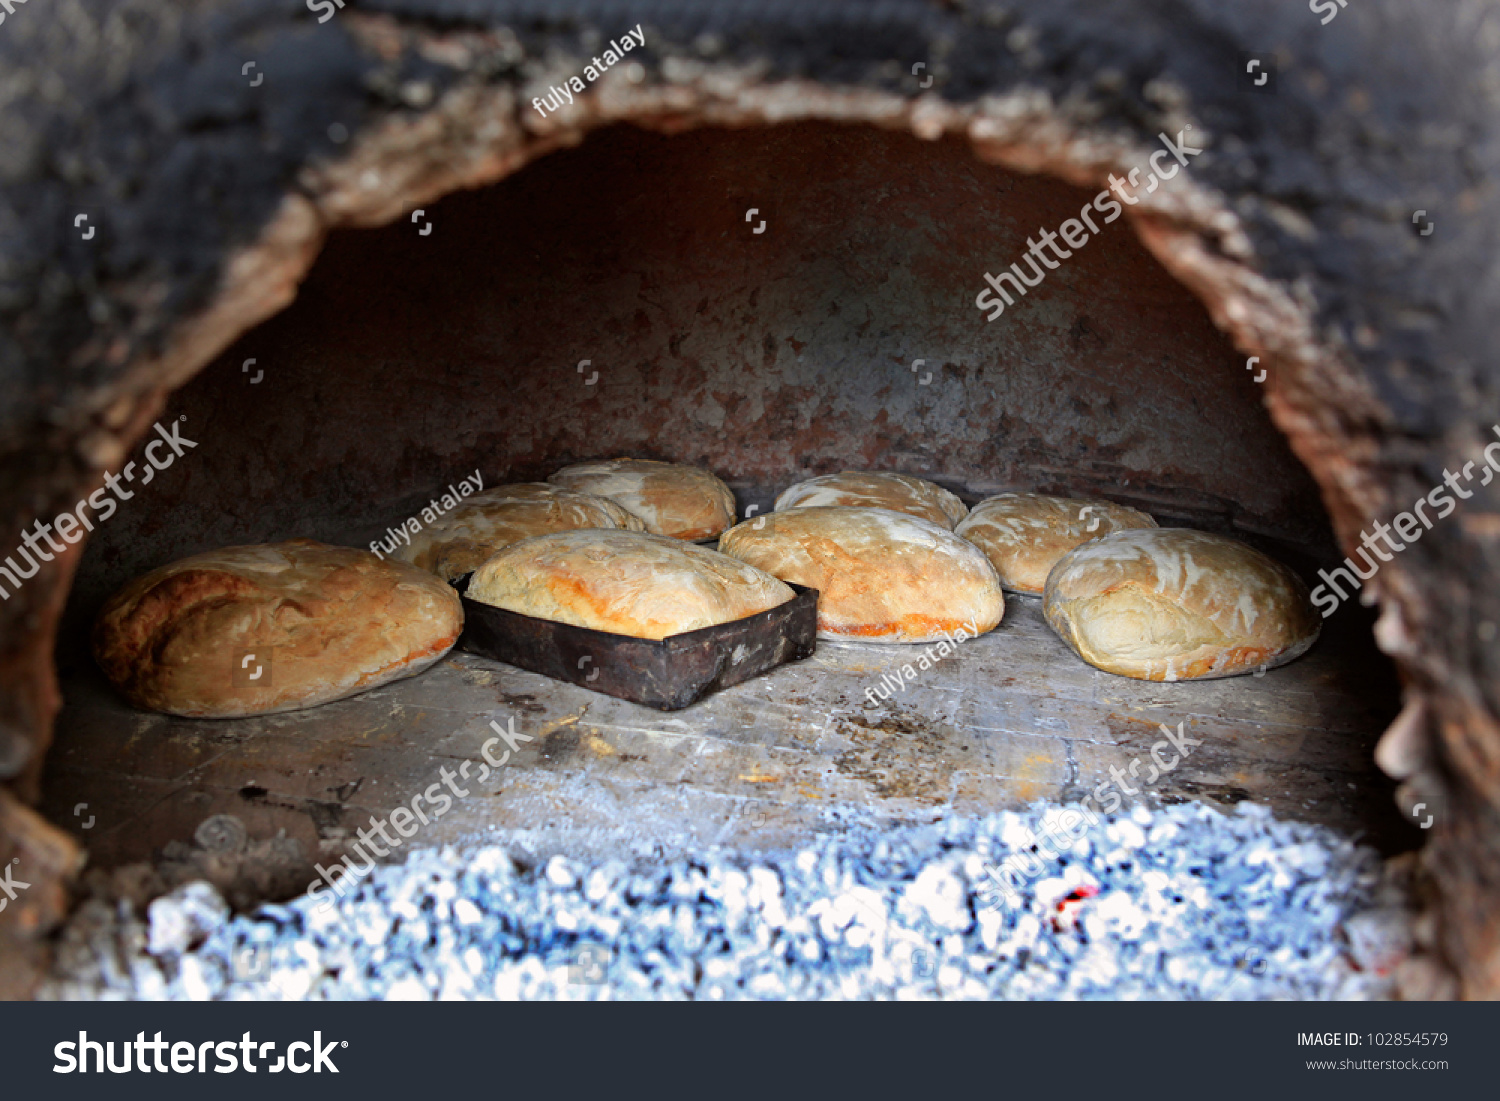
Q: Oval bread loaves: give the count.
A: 7